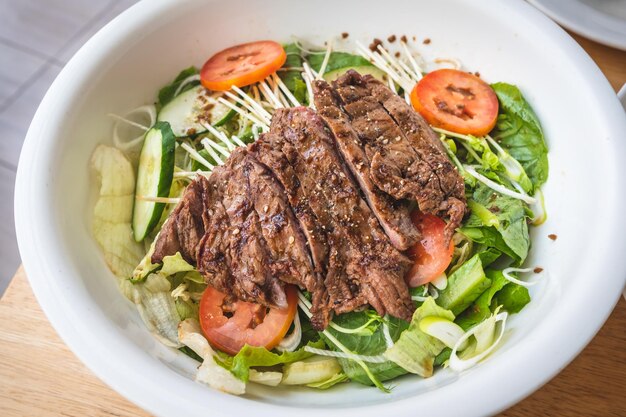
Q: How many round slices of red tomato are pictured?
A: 4